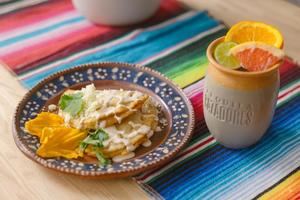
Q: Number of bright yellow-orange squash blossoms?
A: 2